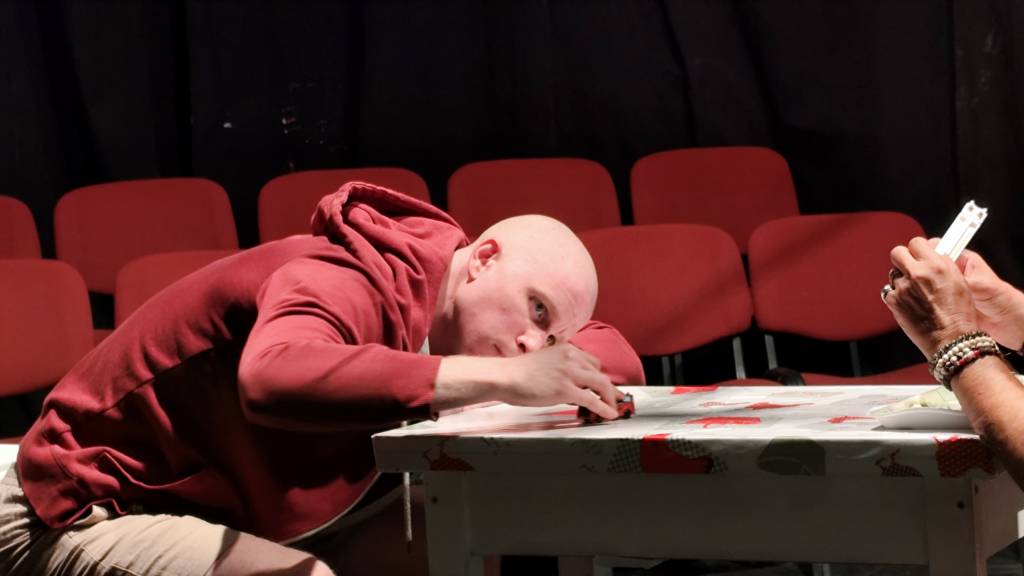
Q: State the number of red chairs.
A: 9